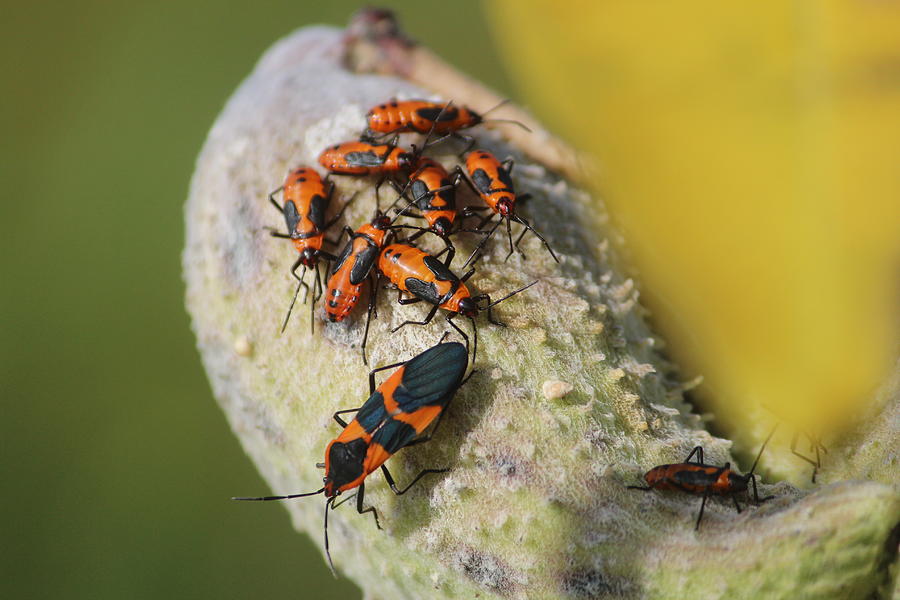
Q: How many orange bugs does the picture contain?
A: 9